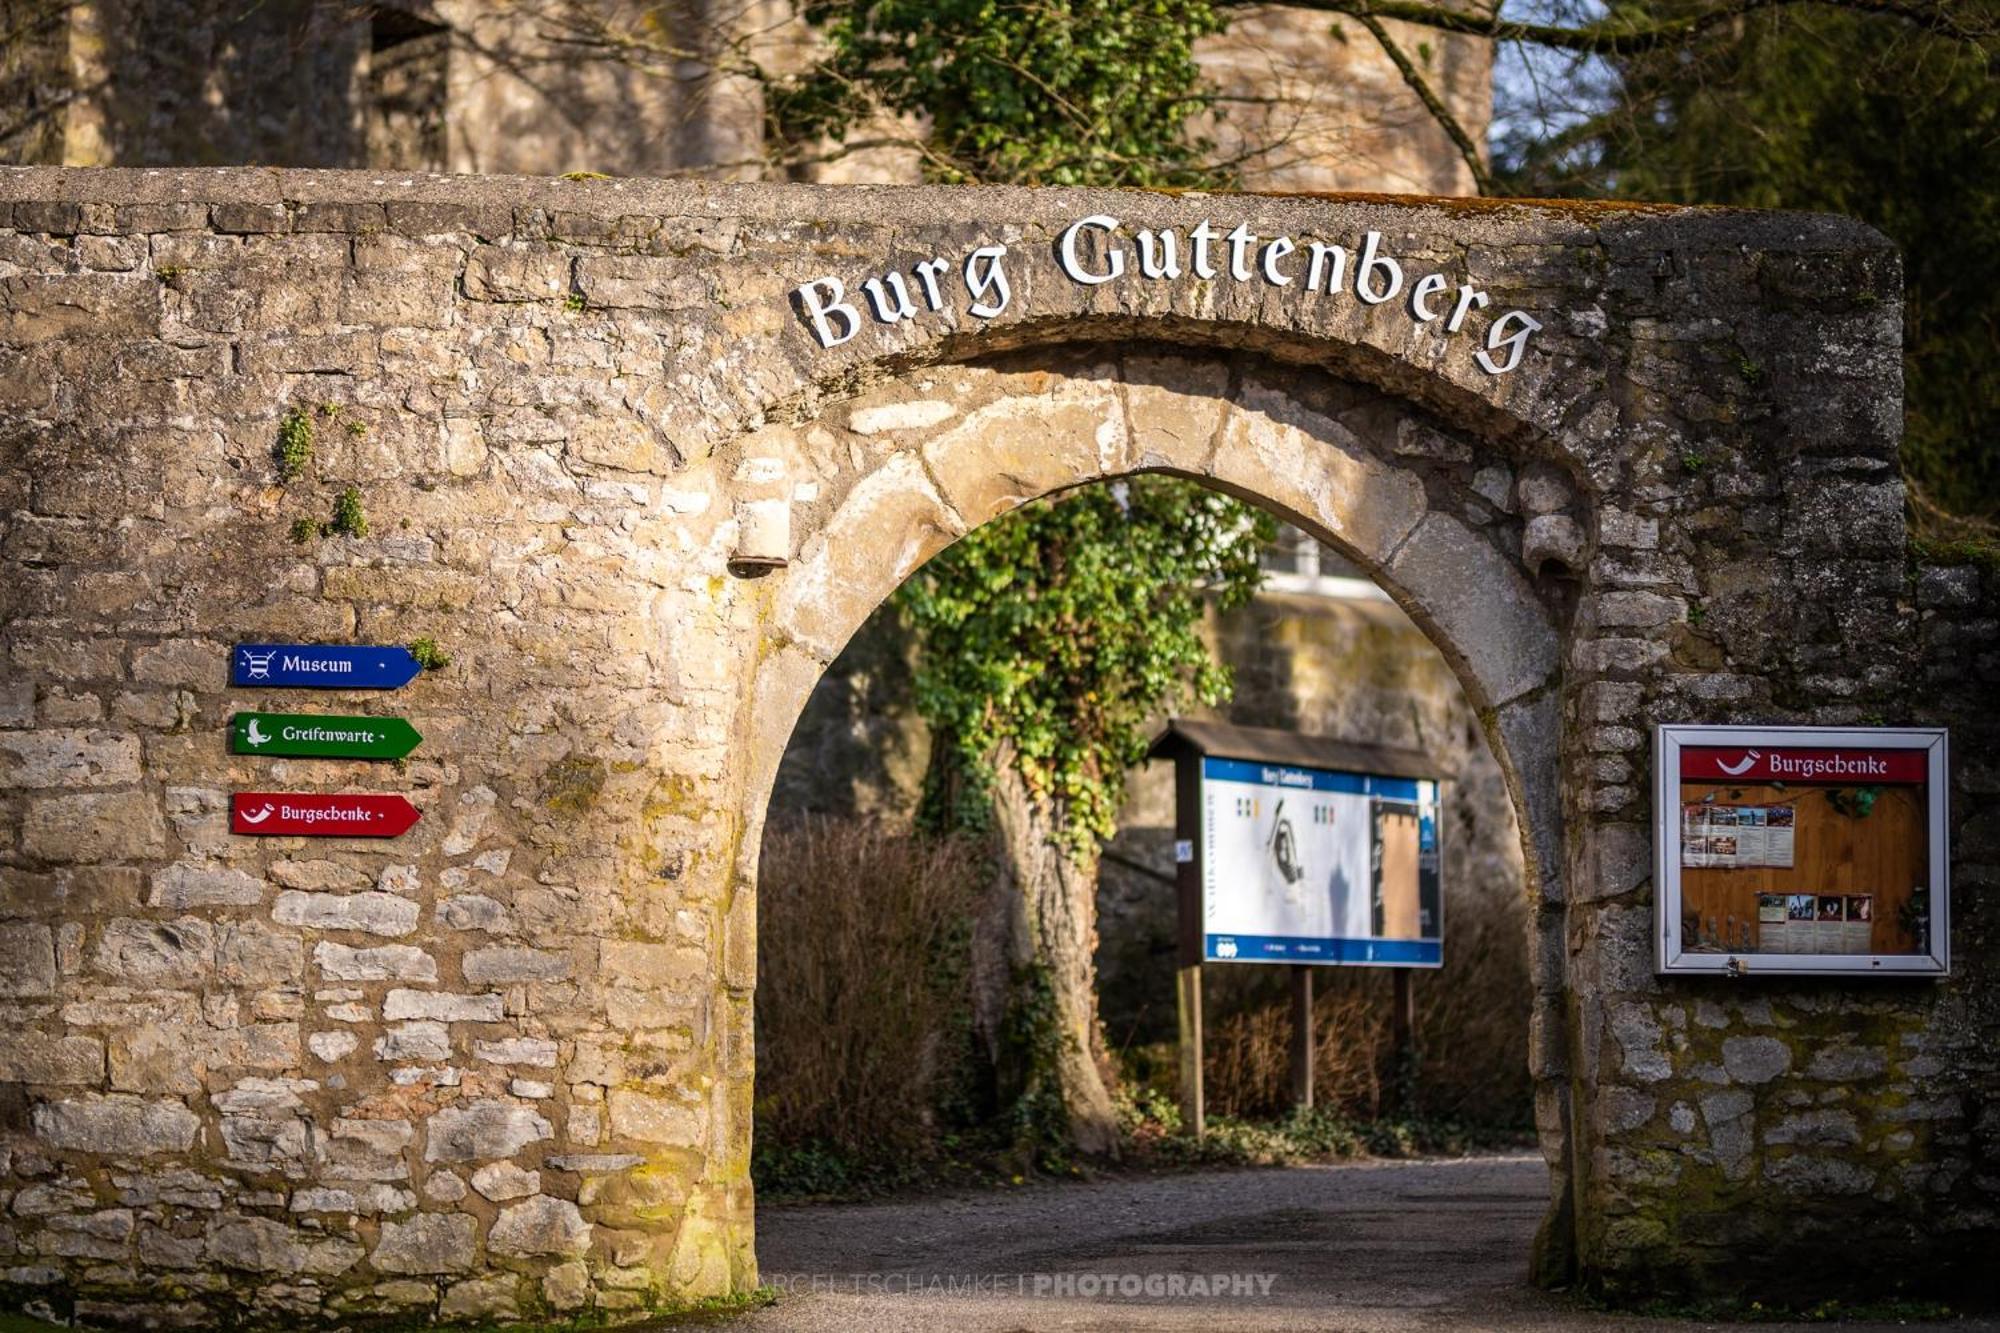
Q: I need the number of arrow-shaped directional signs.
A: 3